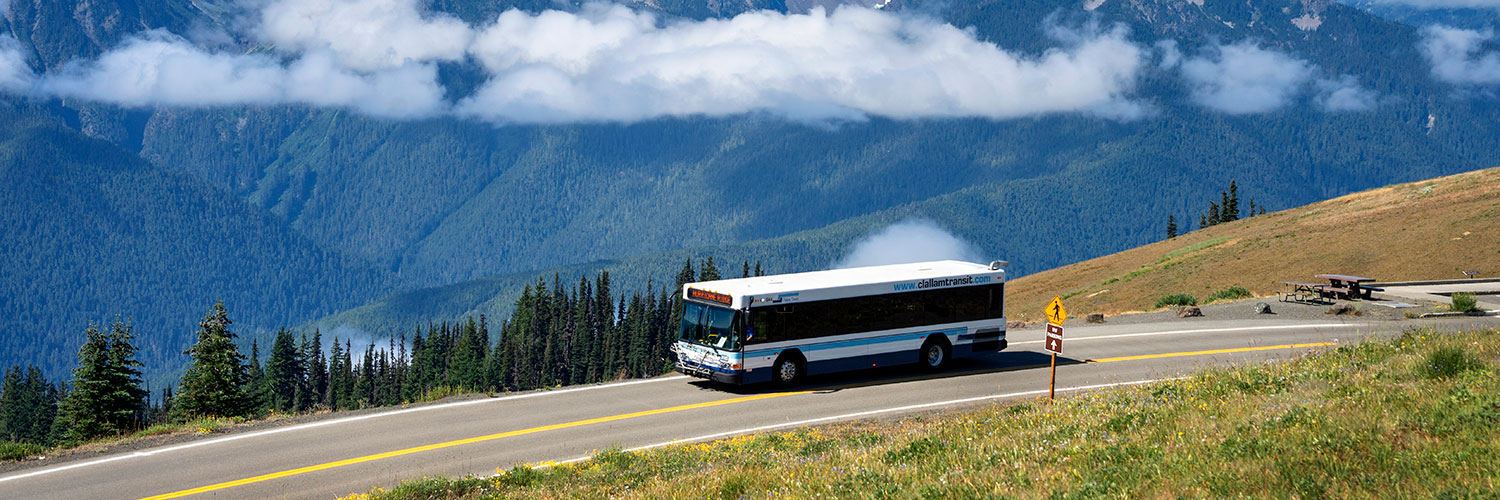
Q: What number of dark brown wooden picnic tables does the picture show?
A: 2